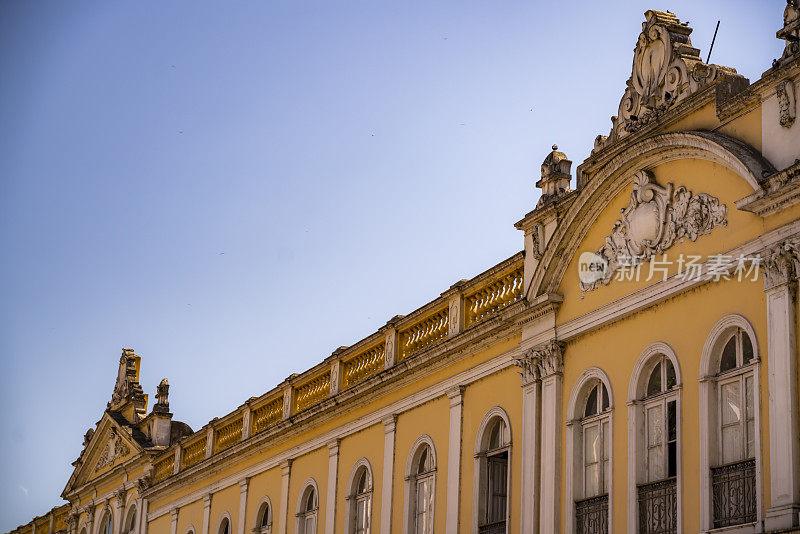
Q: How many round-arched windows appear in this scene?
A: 13